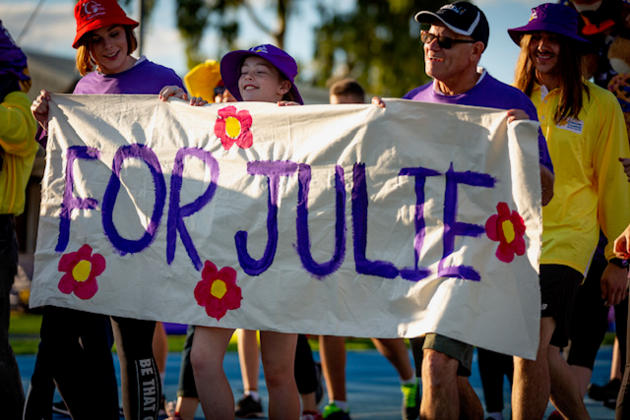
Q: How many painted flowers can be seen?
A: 4